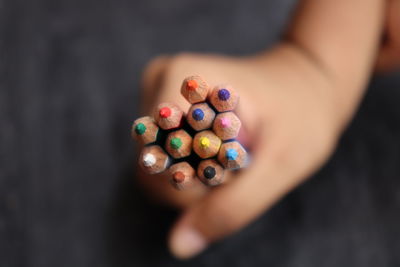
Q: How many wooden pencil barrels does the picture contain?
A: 12